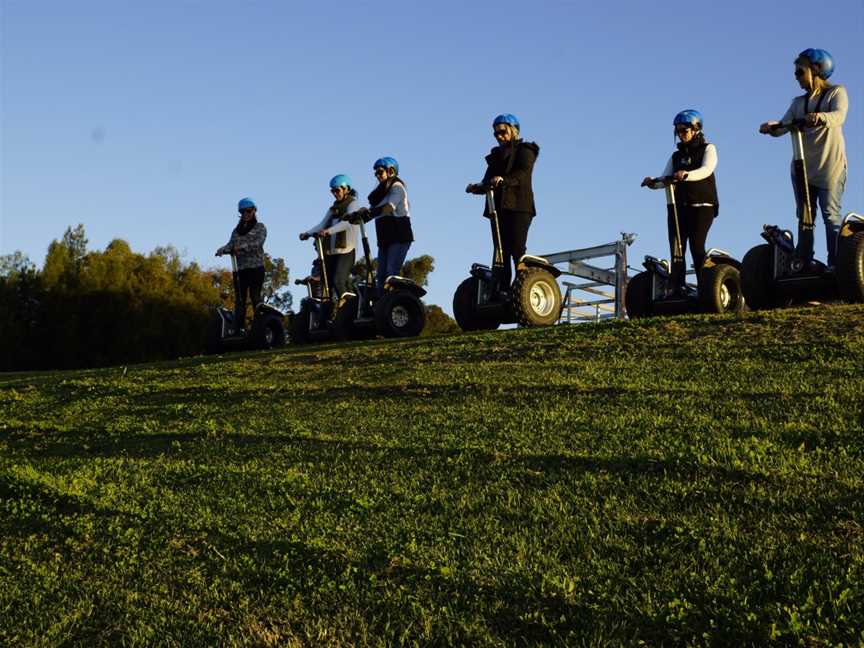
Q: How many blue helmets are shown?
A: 6